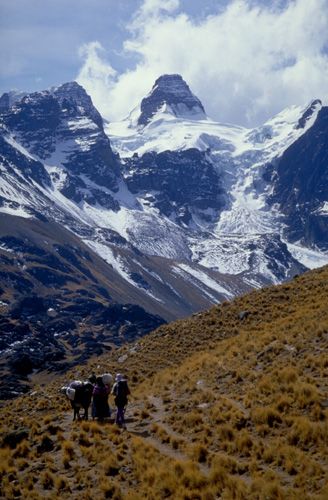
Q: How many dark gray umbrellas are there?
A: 0